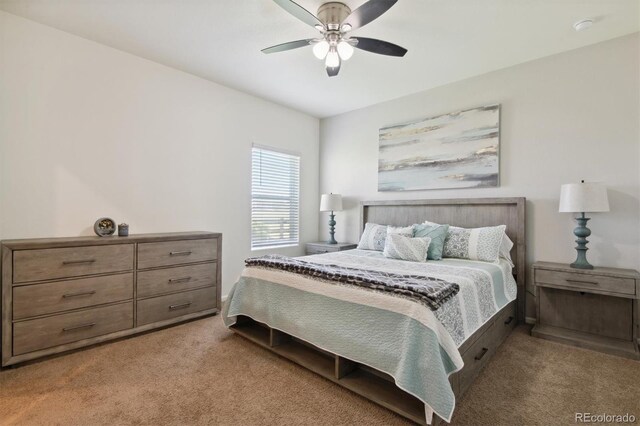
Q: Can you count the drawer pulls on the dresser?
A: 6